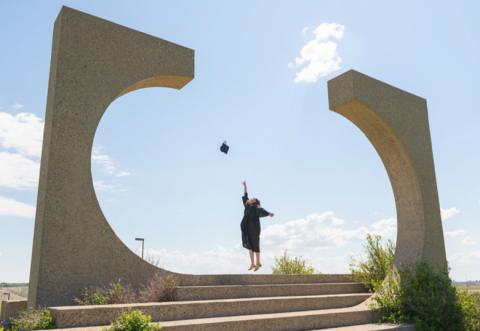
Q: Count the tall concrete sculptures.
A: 2